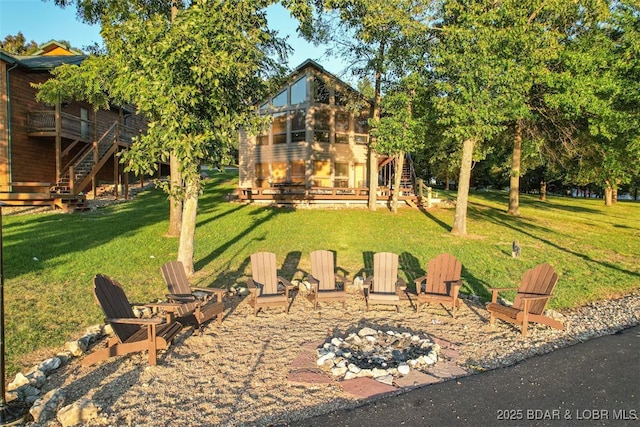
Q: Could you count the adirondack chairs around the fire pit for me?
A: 7